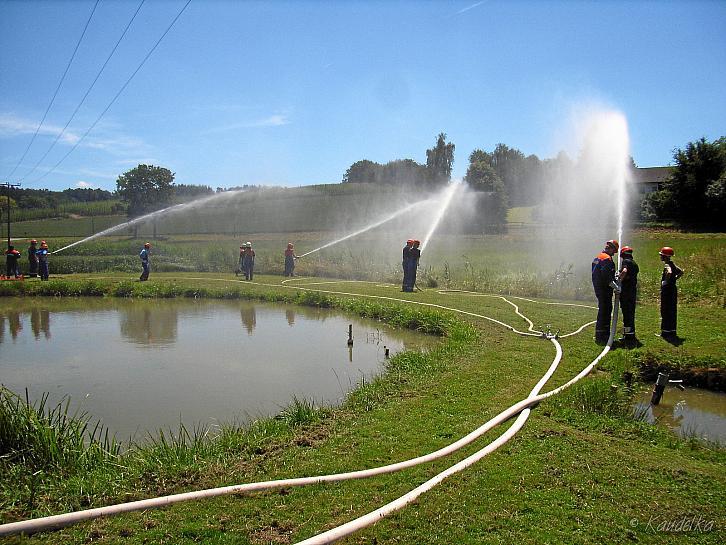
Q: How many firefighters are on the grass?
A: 12